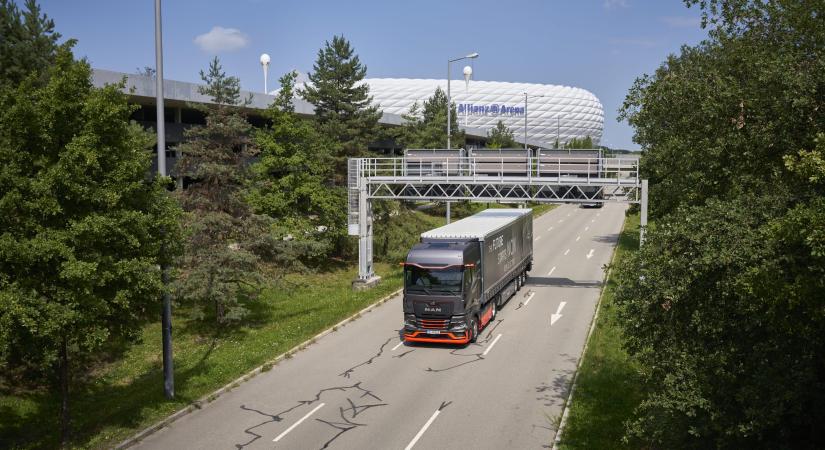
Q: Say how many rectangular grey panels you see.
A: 3